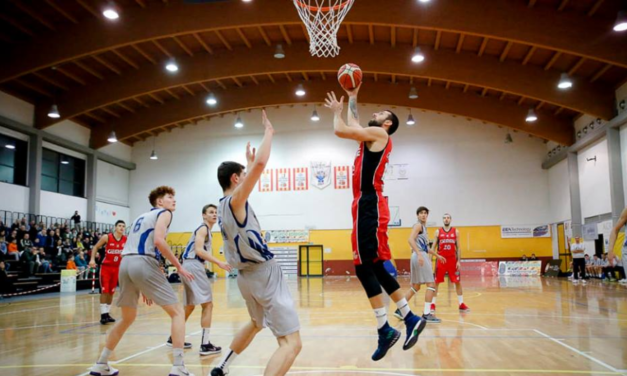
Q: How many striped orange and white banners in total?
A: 4